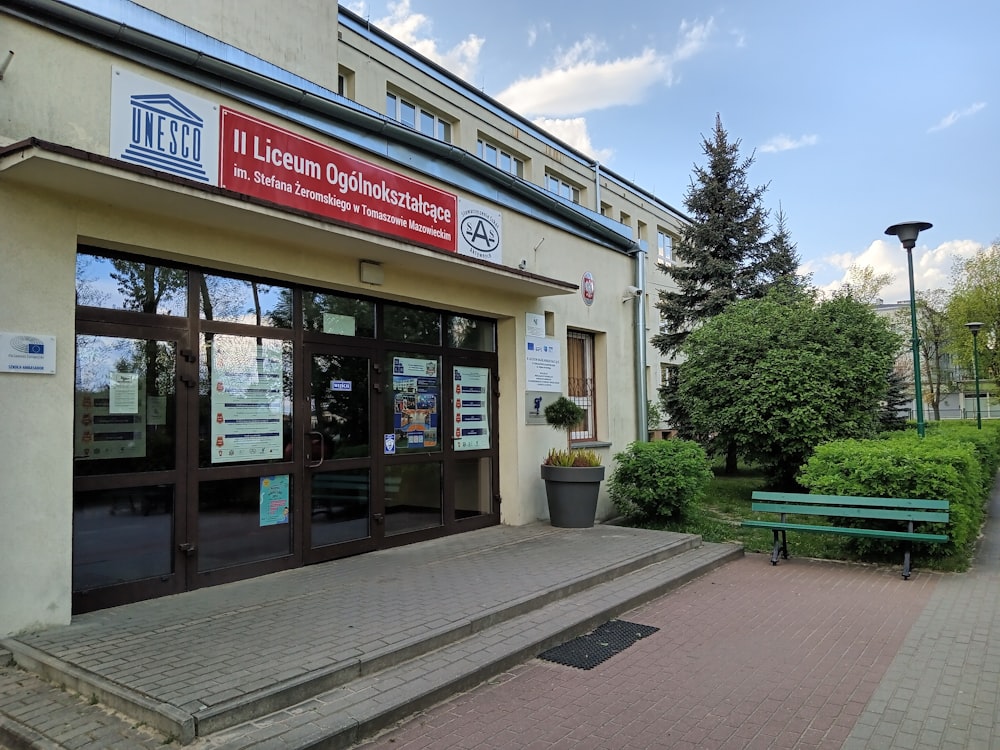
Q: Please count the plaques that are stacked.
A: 3